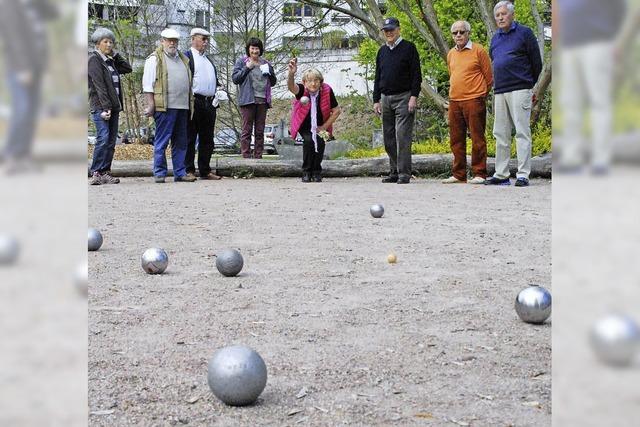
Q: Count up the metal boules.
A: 7